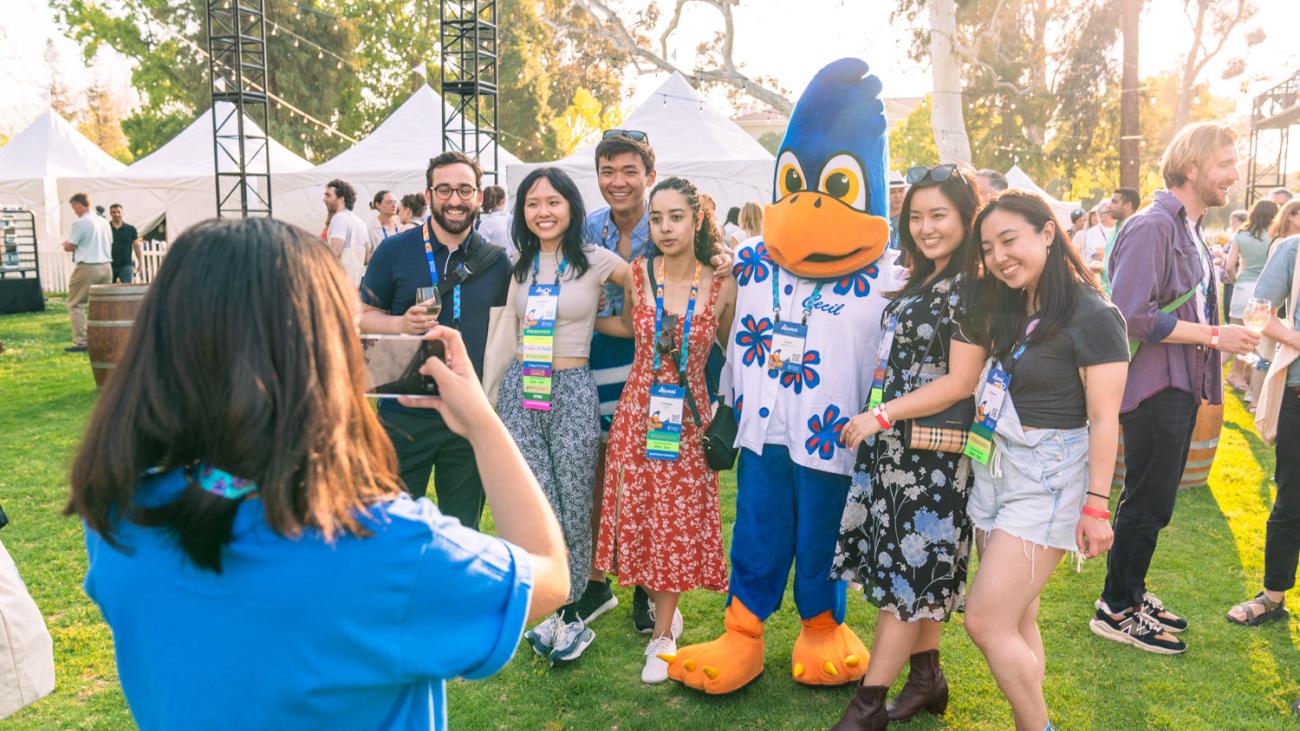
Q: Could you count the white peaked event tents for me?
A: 5